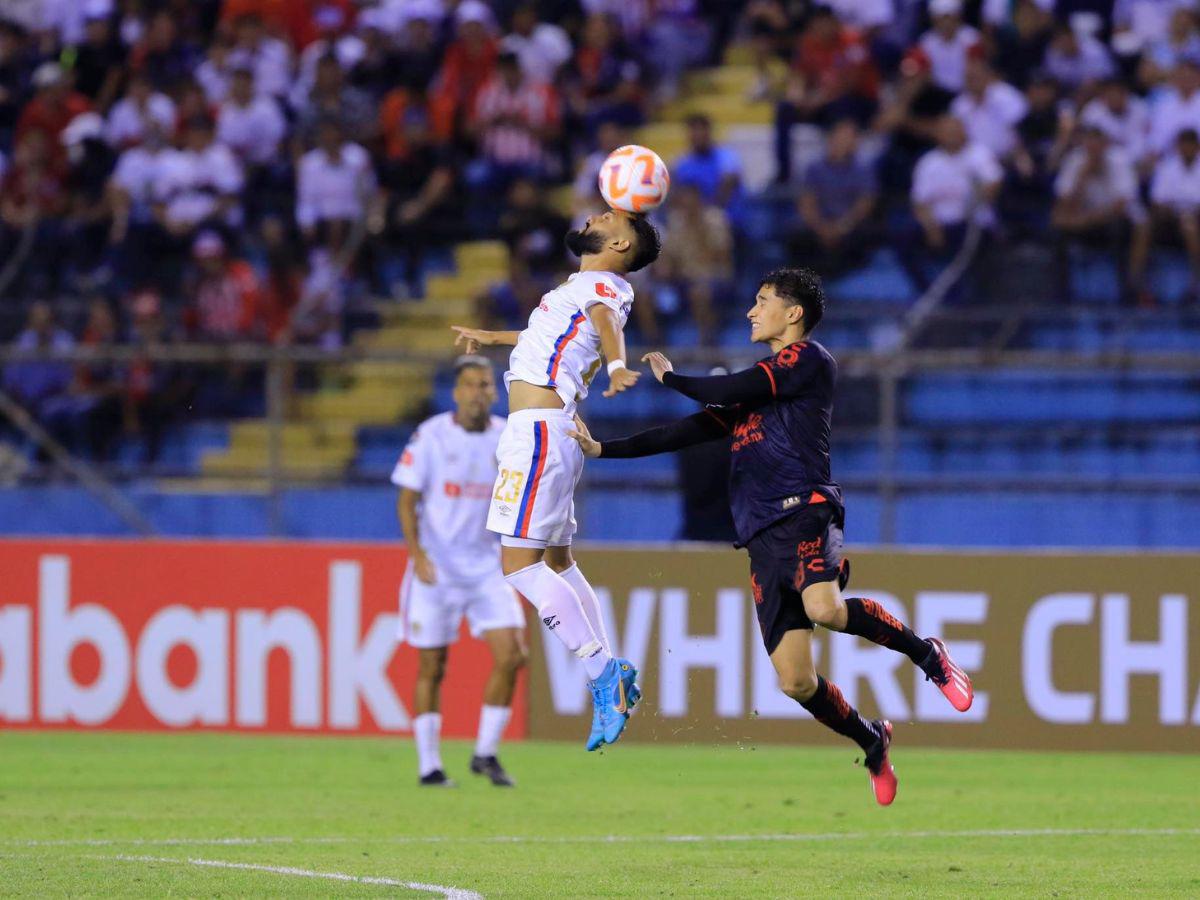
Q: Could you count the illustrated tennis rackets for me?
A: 0